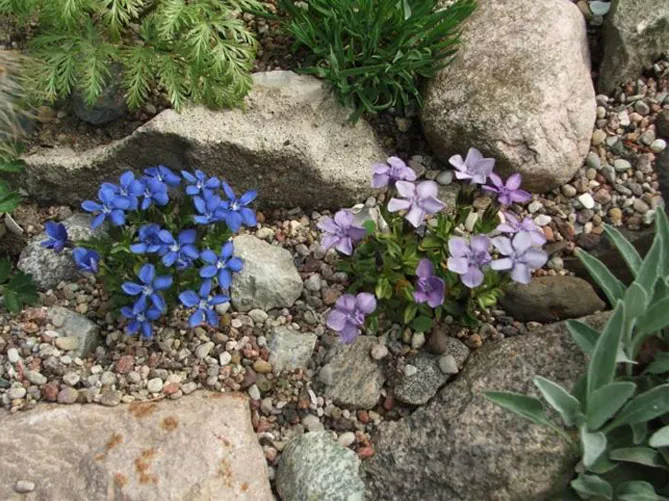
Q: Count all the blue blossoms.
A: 15